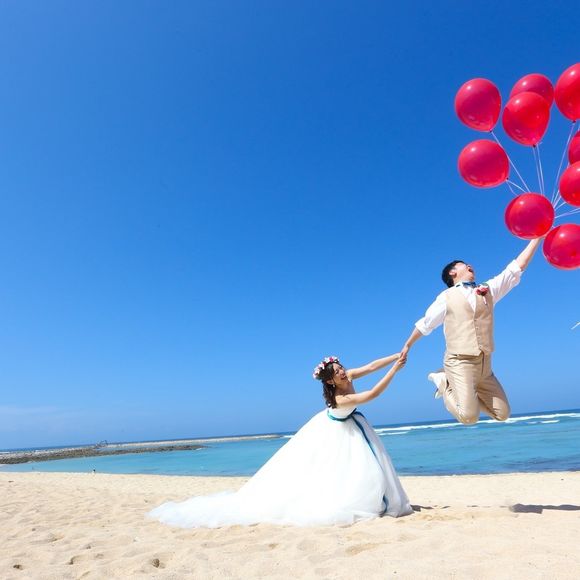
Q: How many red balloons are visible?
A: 9